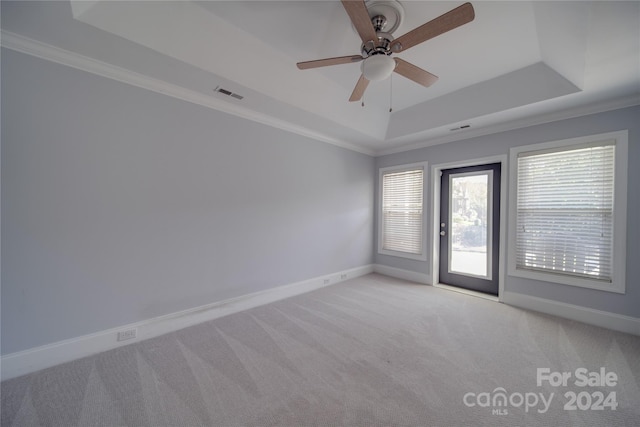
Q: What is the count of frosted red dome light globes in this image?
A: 0